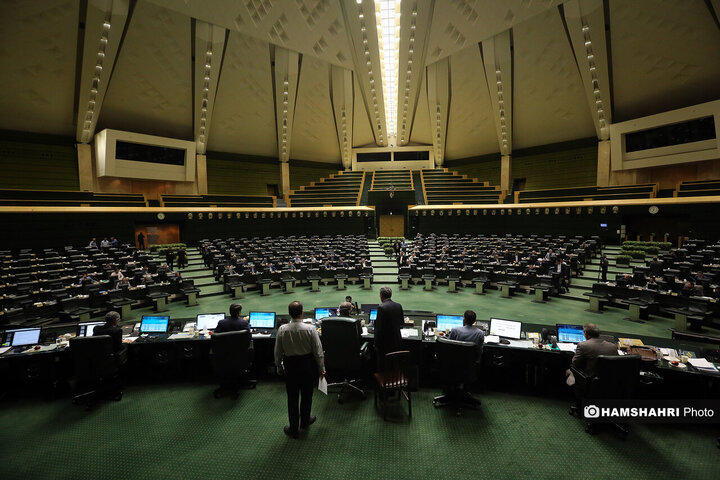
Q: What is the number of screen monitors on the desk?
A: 10